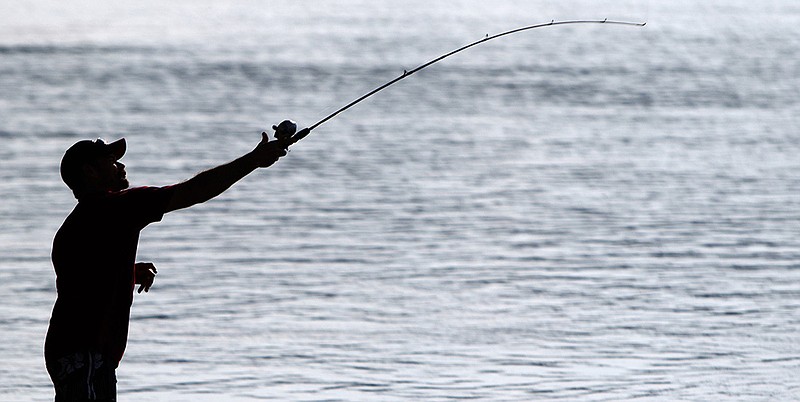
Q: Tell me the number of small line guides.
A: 5